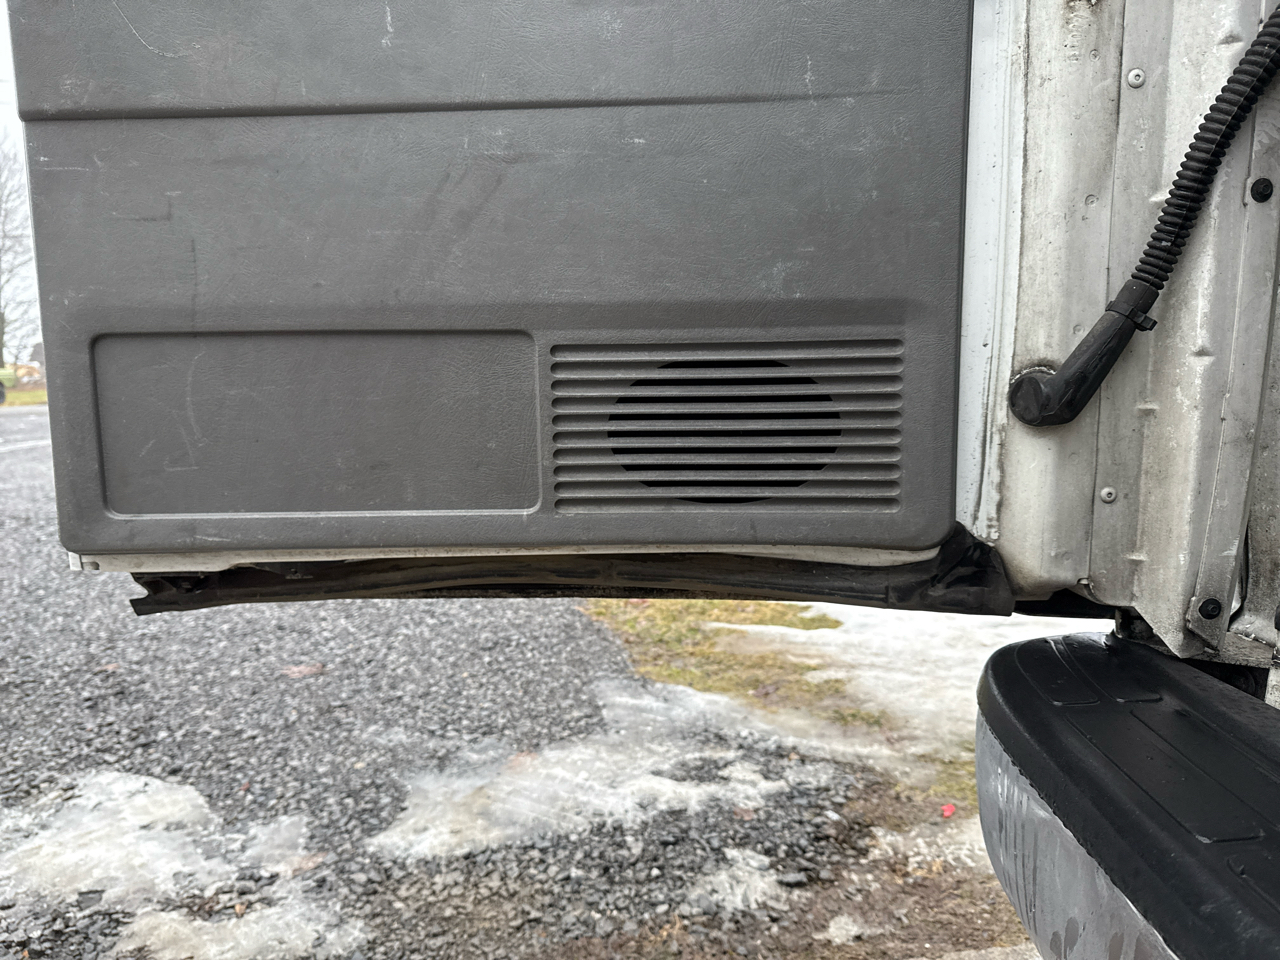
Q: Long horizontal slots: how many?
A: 10